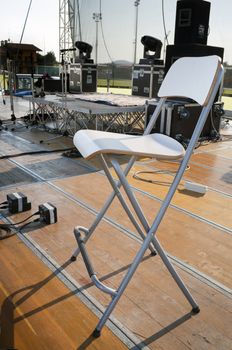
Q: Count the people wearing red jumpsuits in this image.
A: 0